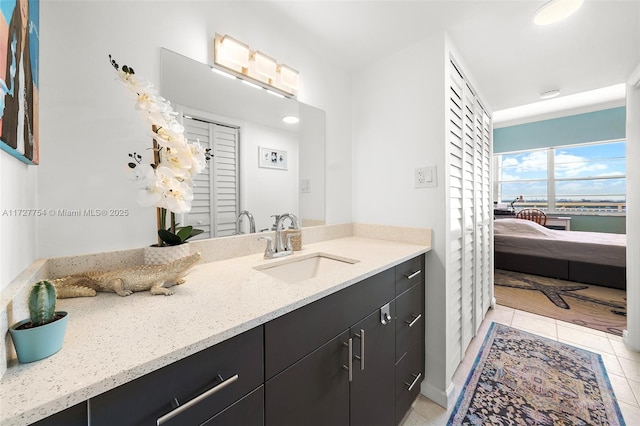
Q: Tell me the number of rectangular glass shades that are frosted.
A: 3